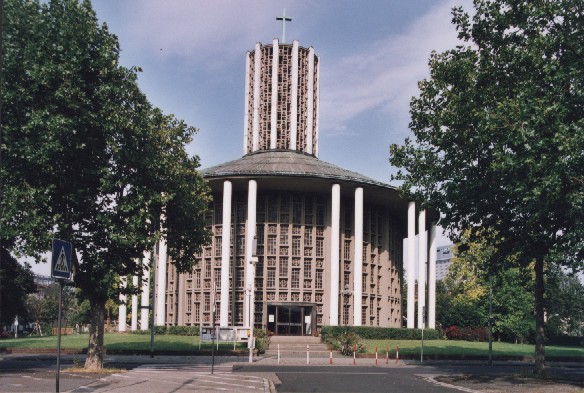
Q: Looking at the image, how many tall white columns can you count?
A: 11